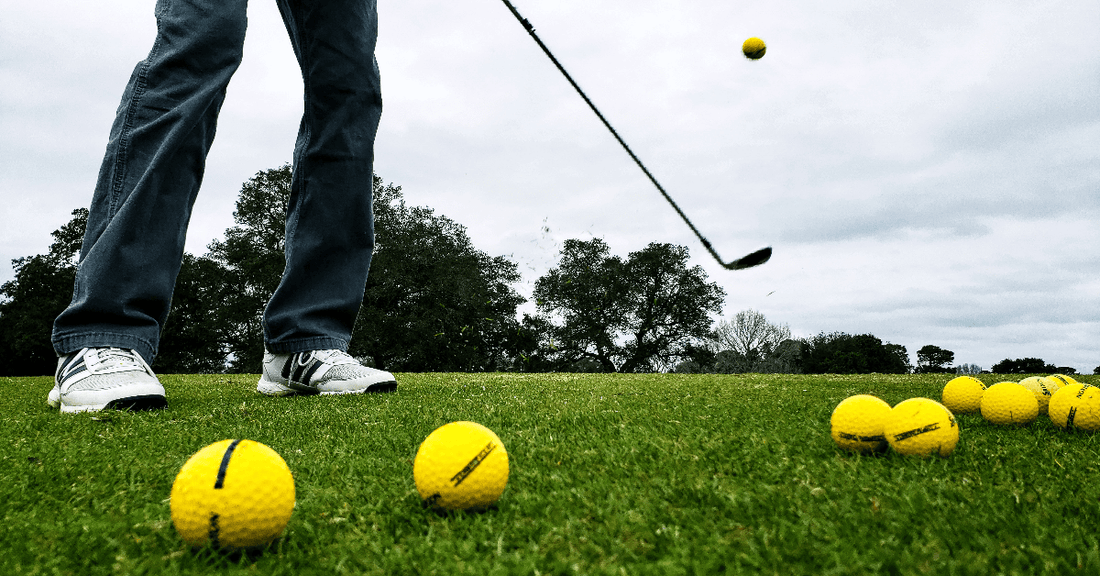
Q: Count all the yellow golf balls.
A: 10